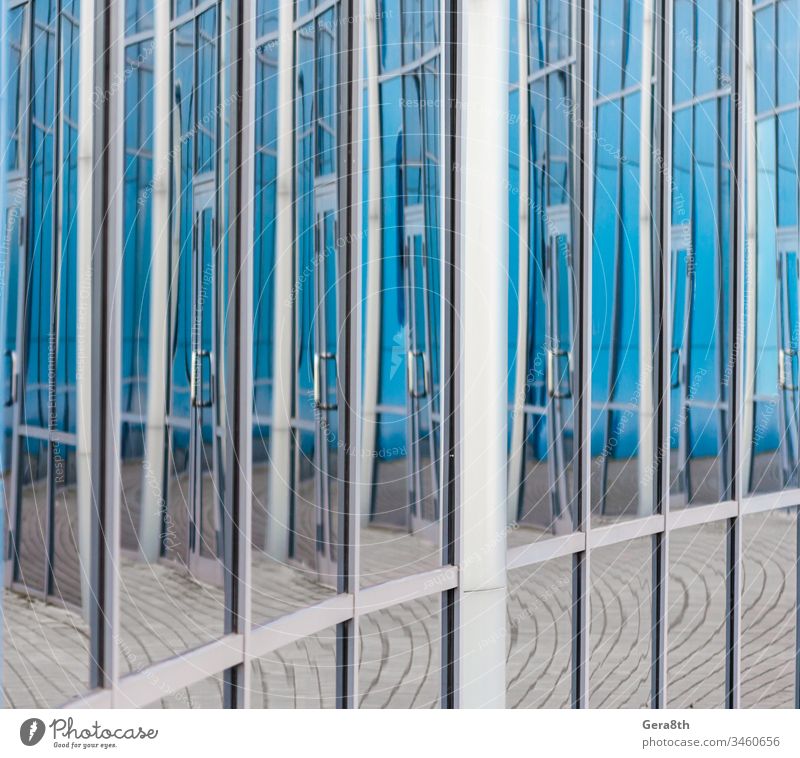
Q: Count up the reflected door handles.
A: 7